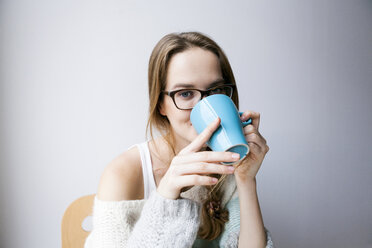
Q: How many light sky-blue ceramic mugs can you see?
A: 1